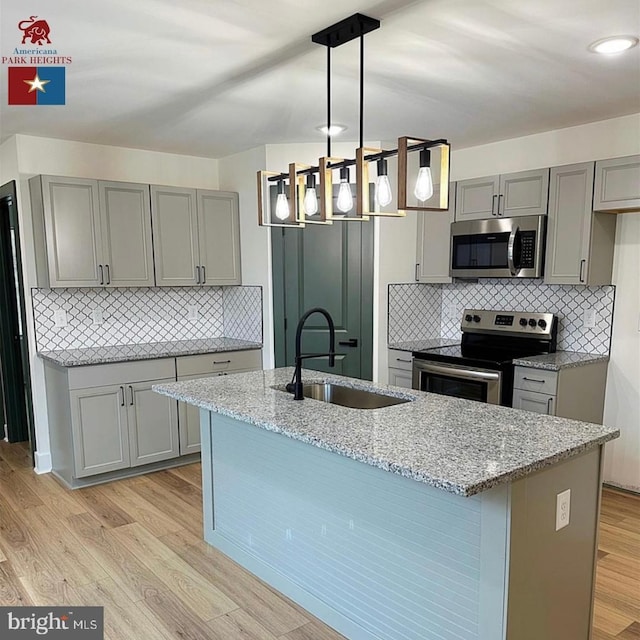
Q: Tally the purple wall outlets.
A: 0